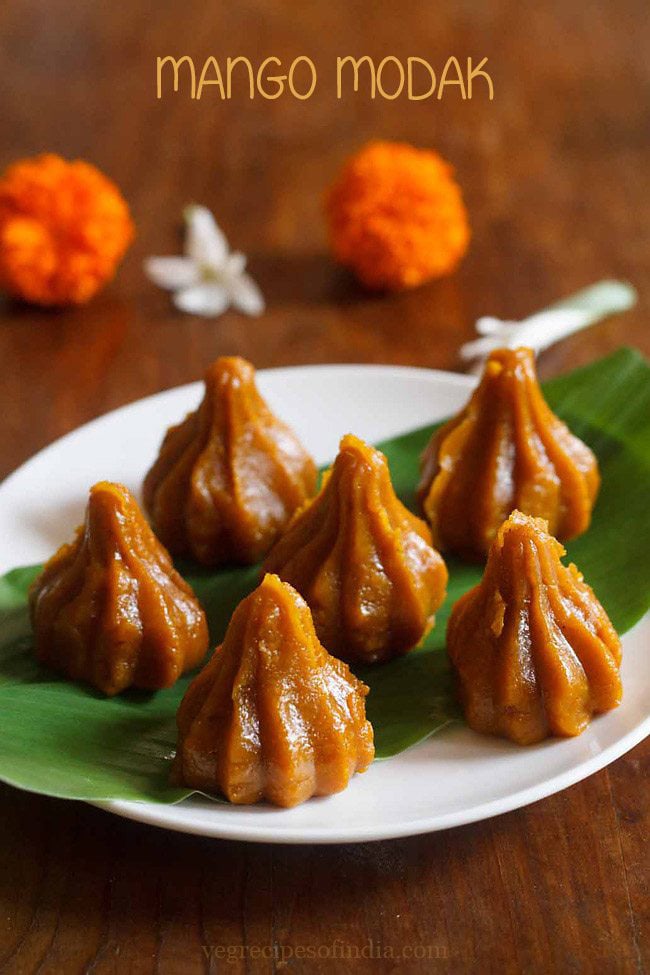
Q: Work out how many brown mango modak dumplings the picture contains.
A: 6